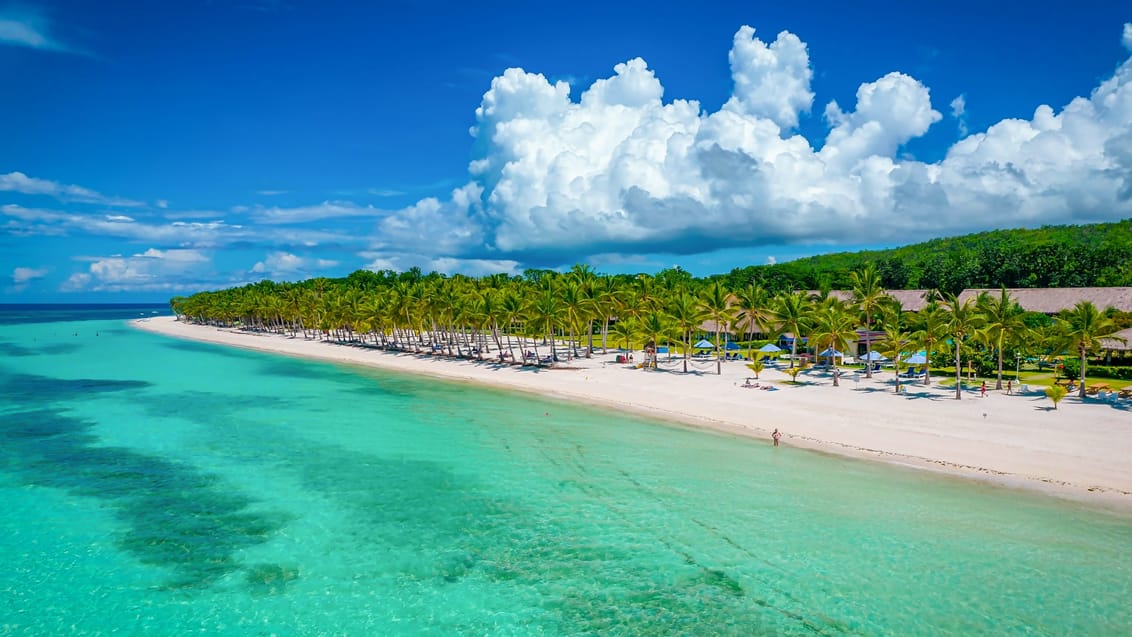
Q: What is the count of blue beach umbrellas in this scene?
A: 6